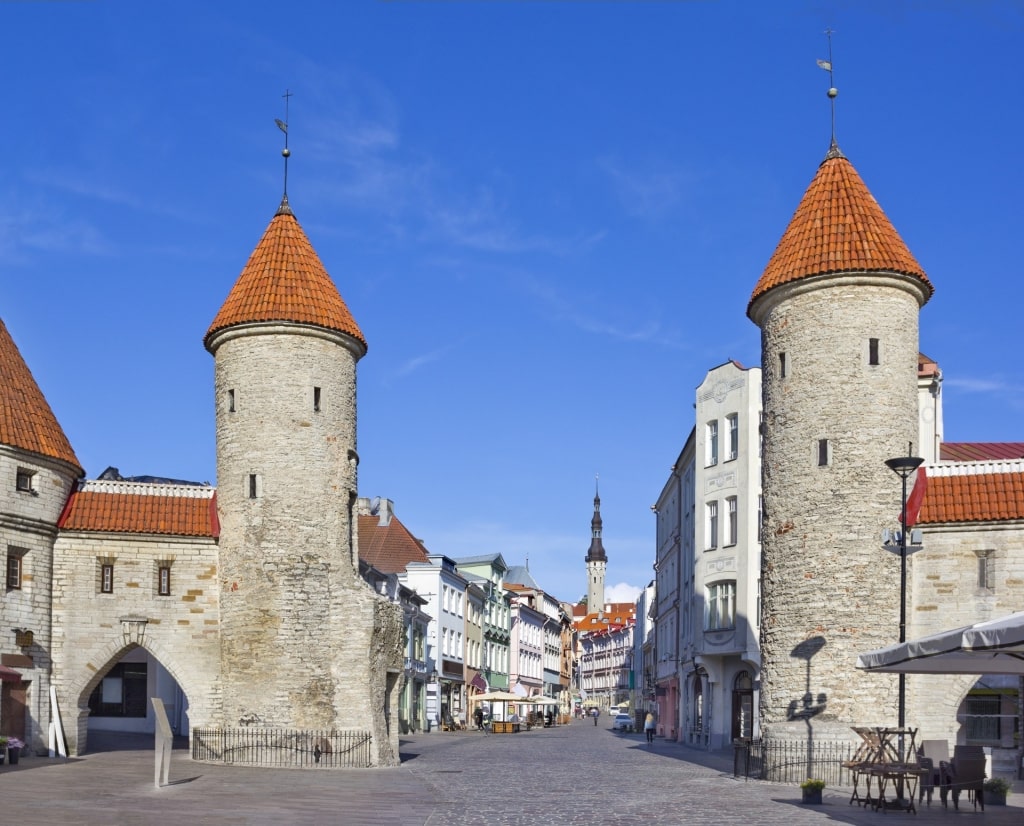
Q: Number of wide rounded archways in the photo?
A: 2